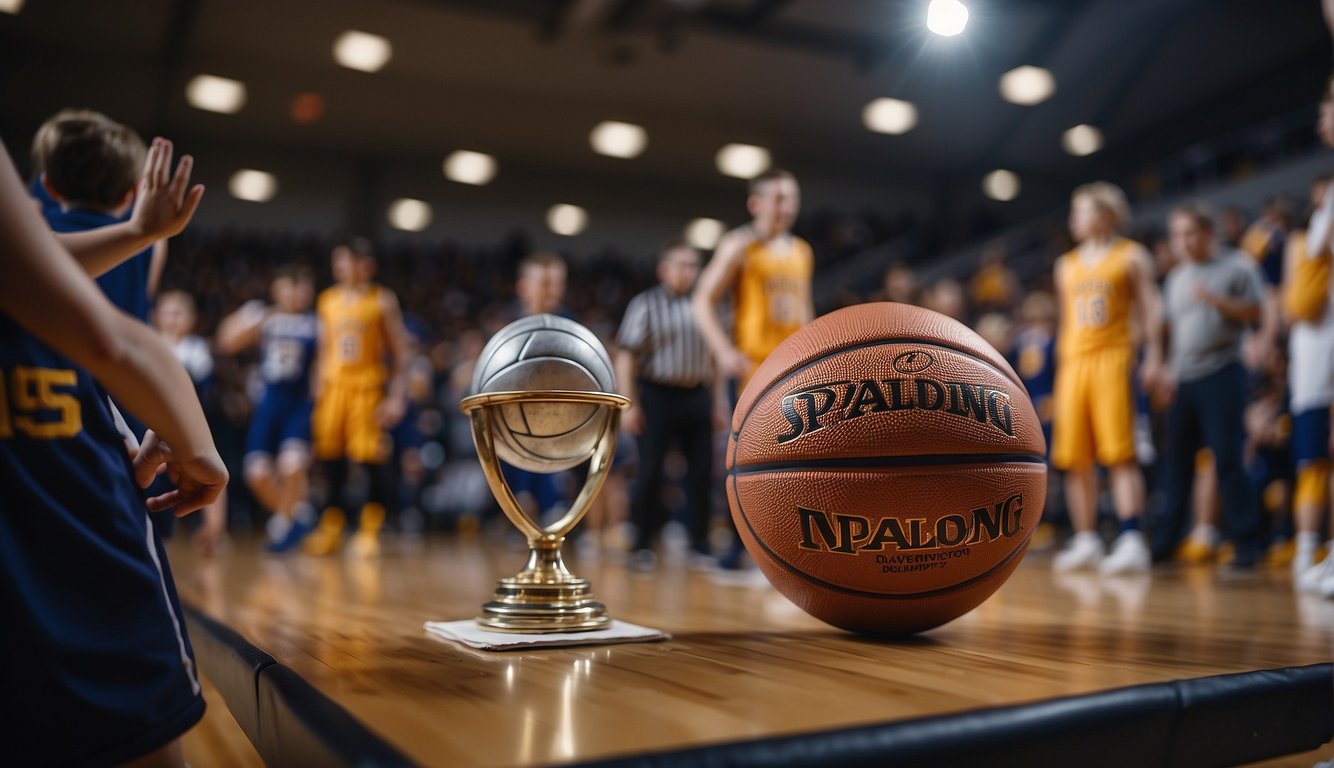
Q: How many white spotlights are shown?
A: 15